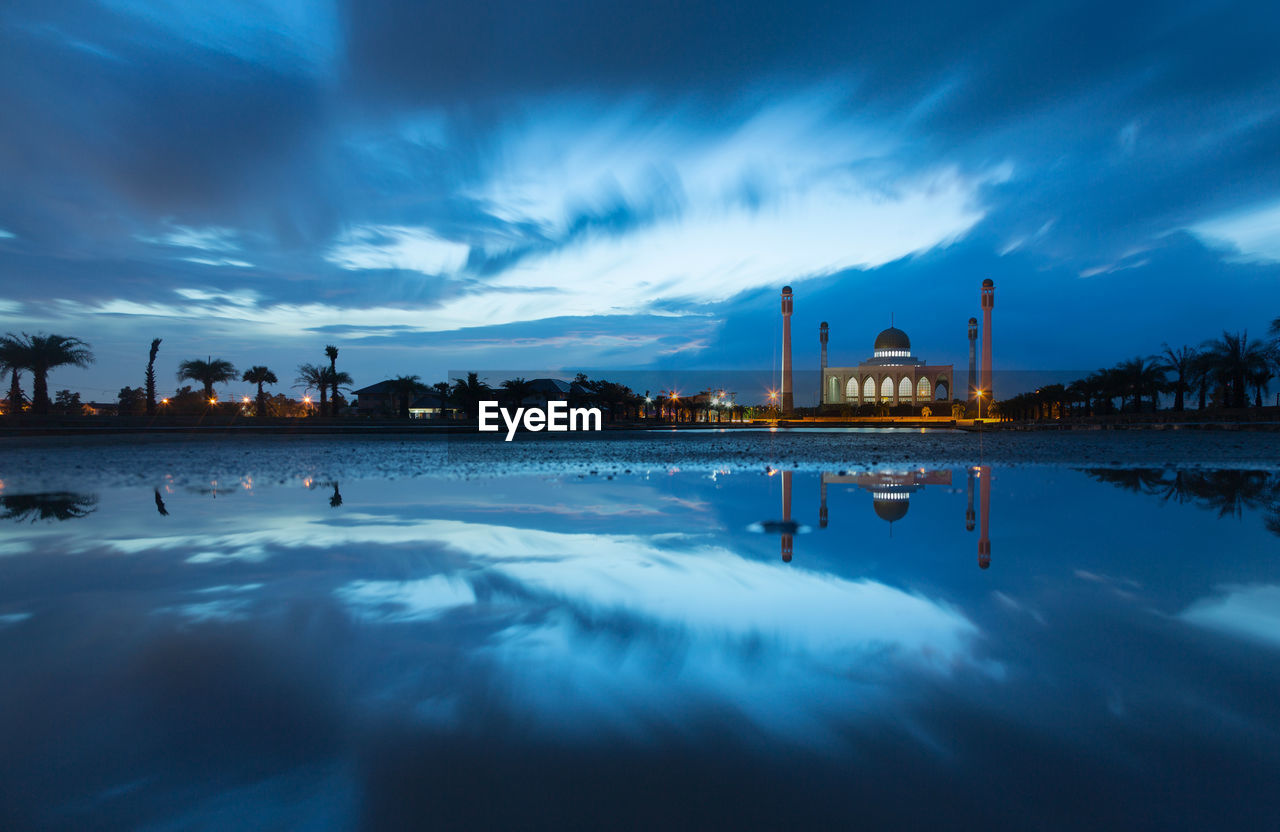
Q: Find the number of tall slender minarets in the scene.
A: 4